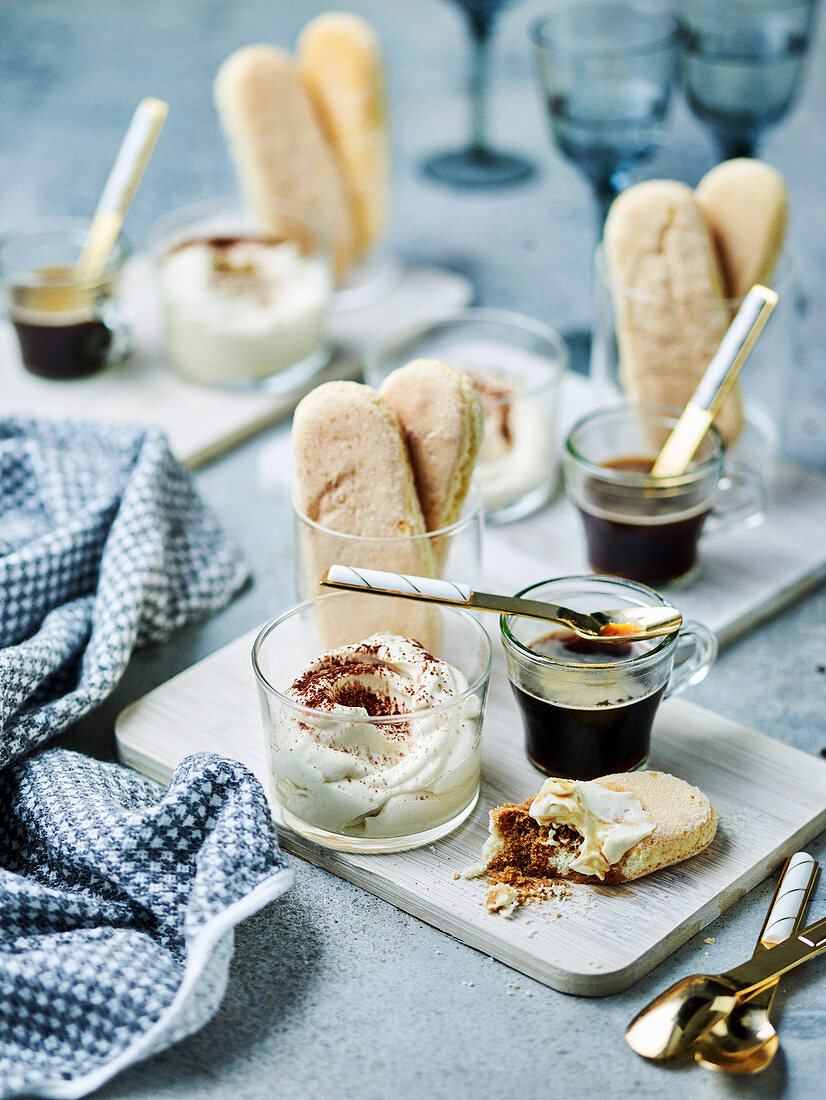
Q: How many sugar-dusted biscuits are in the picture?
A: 7